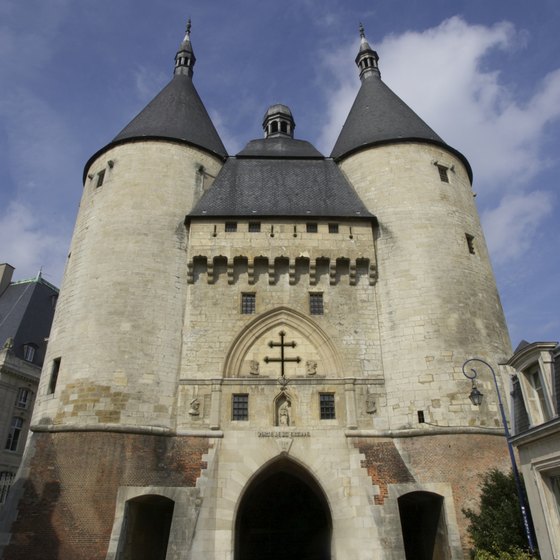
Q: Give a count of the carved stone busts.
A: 4